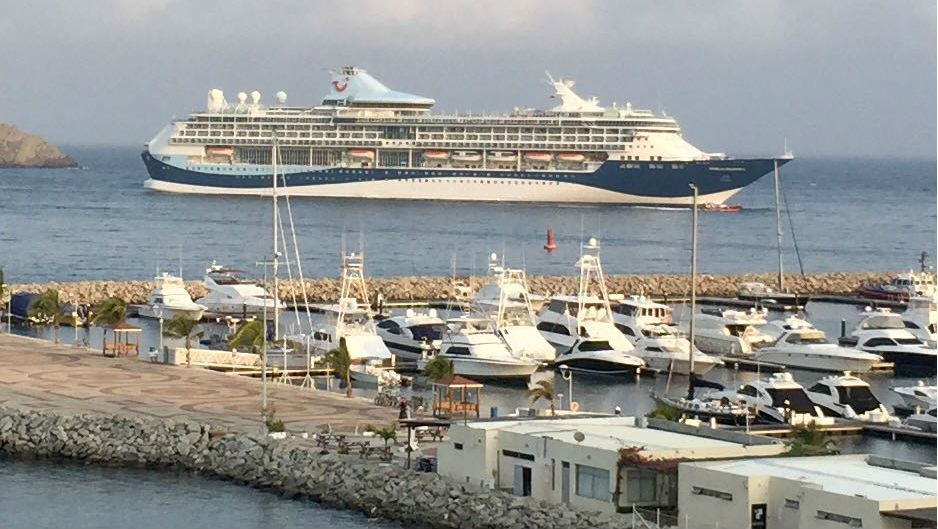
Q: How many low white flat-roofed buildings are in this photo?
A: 2